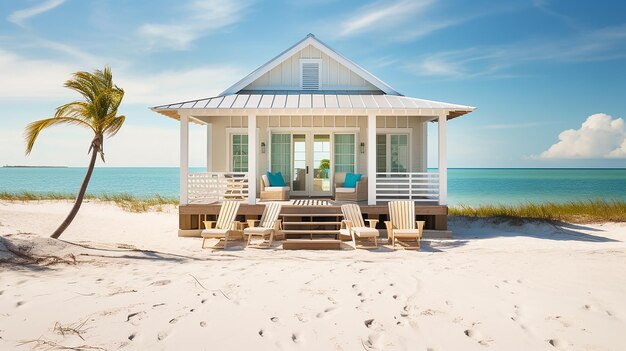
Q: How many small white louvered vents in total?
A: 1